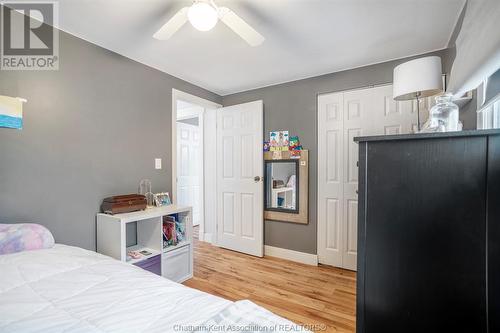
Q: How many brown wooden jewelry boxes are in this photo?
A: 1